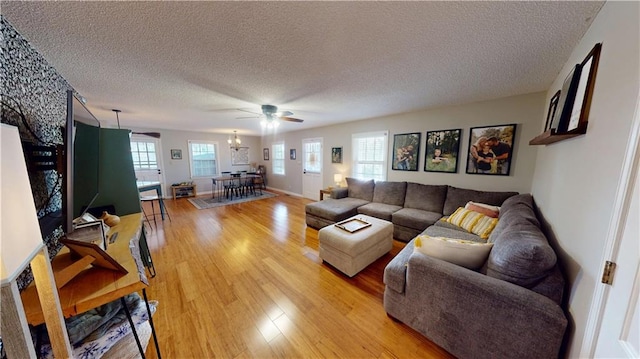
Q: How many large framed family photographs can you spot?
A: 3